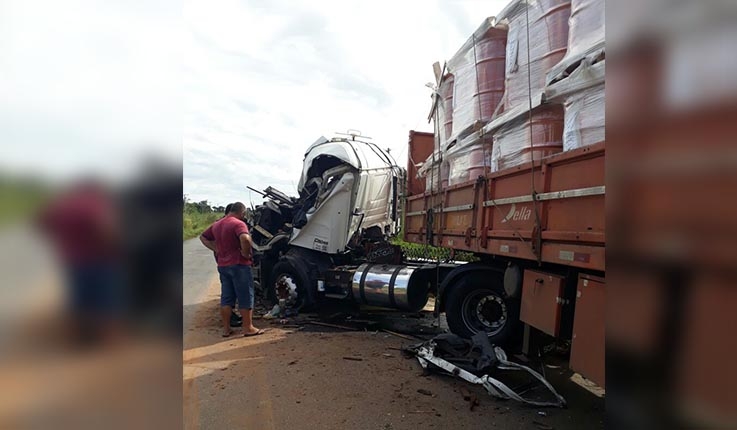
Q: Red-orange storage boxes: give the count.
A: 2